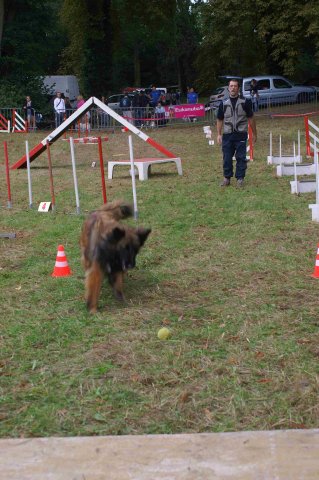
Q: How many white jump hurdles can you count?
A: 4